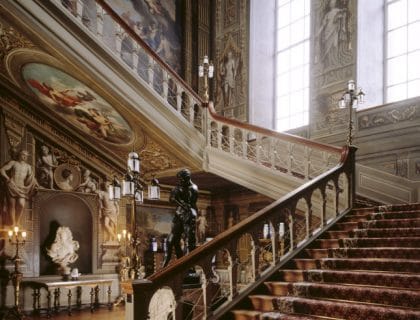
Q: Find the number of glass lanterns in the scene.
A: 13